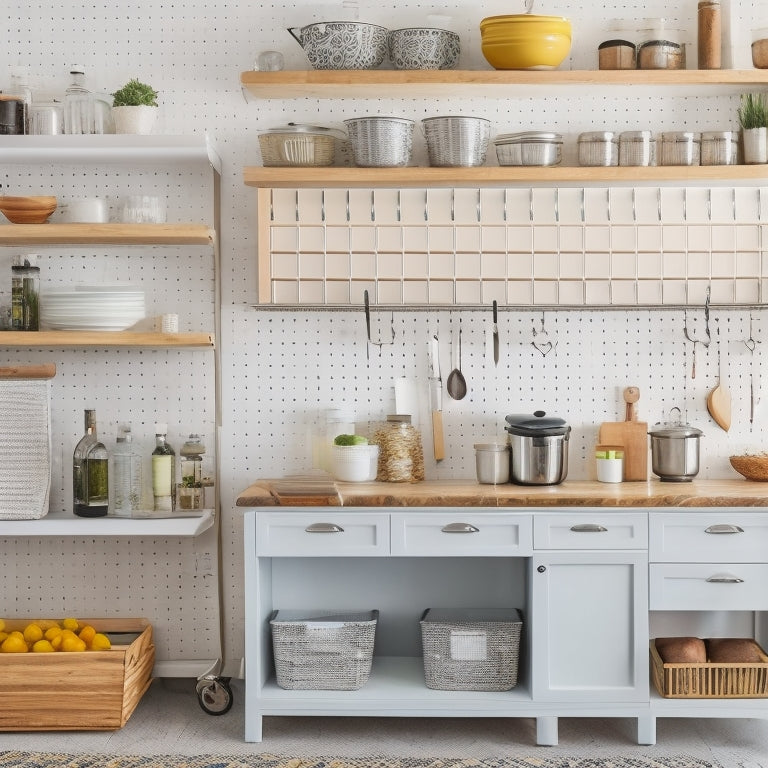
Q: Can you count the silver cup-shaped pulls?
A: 5